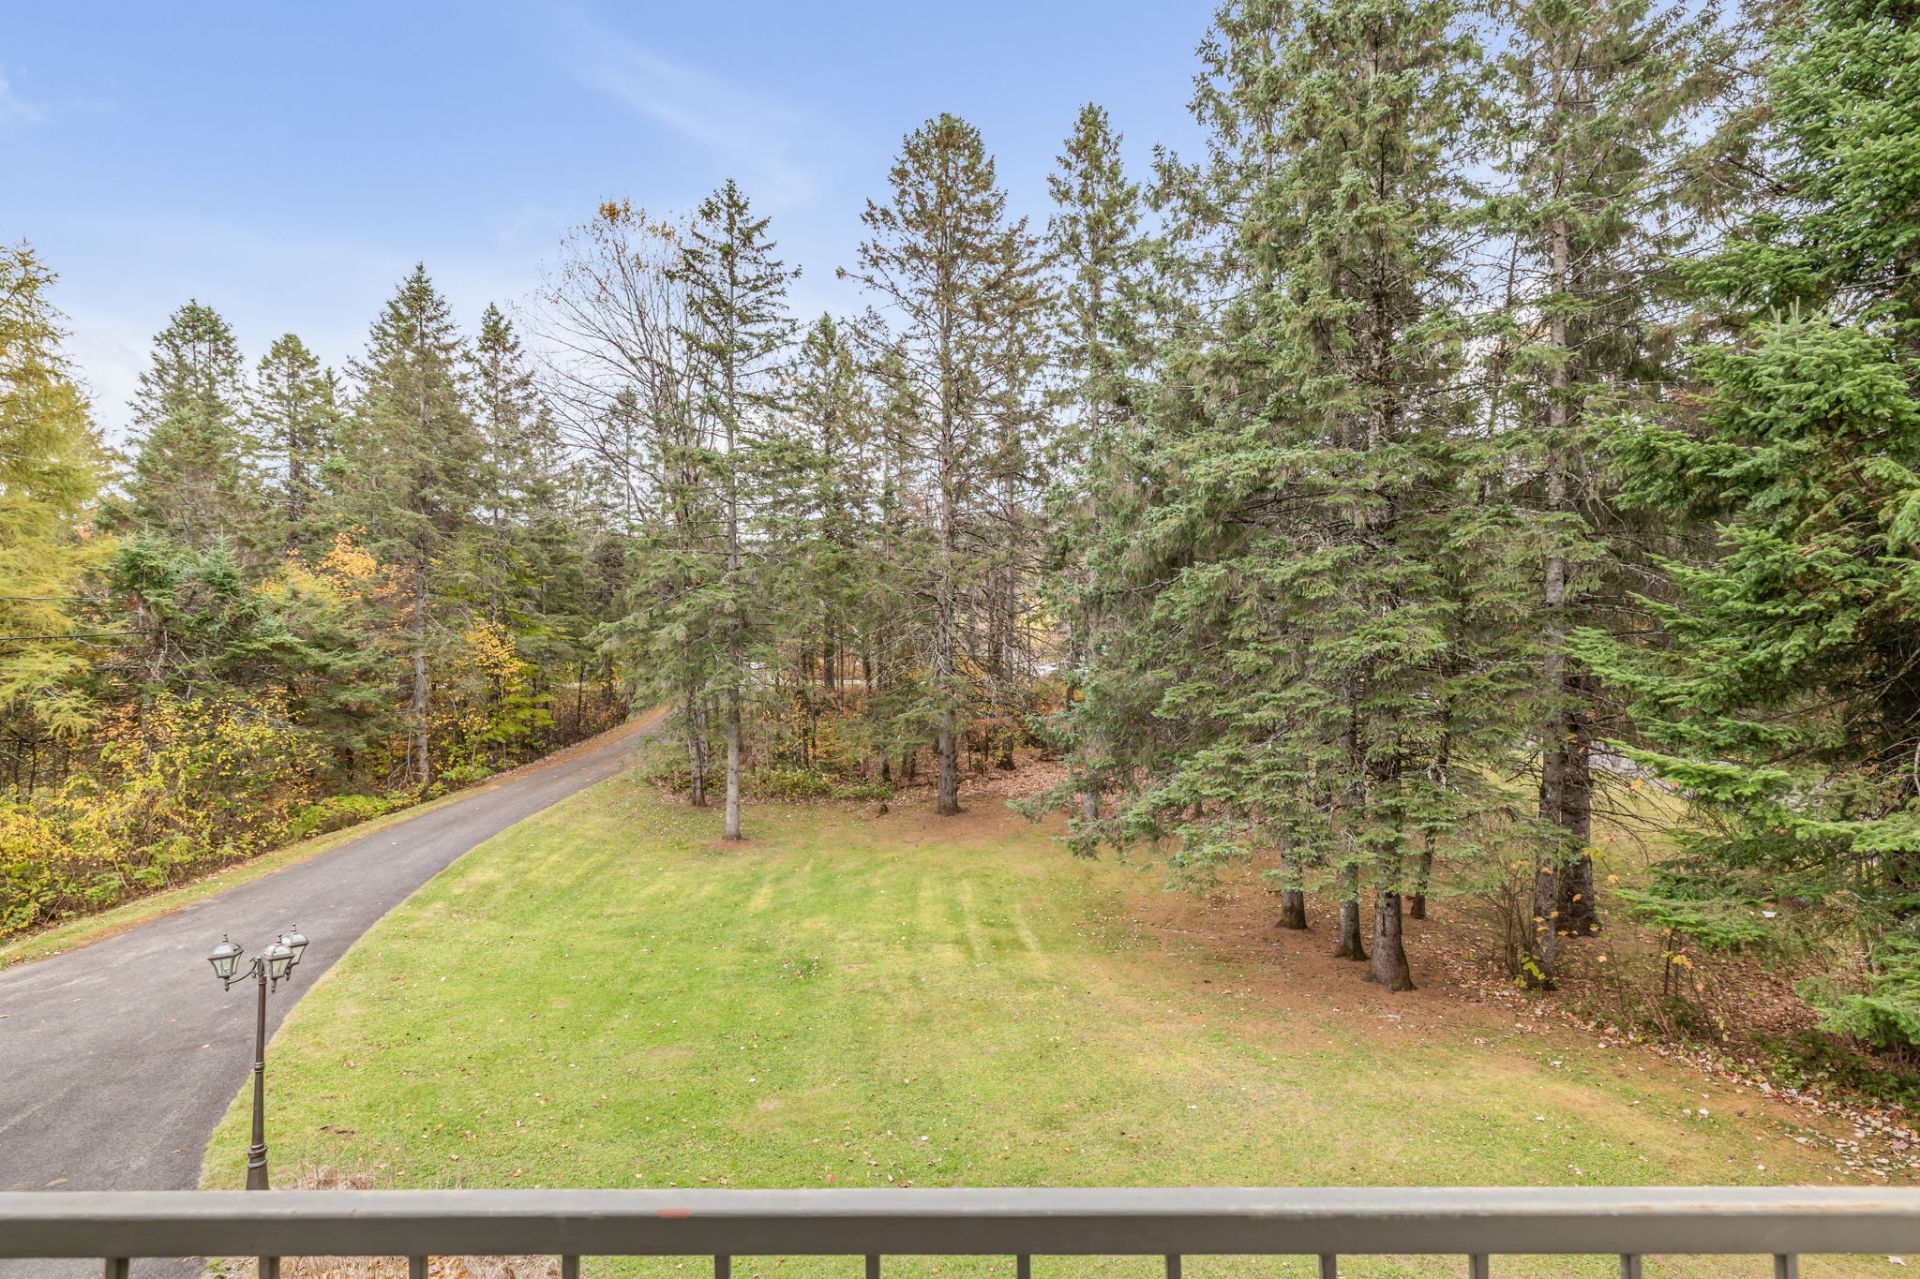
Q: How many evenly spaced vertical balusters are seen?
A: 12